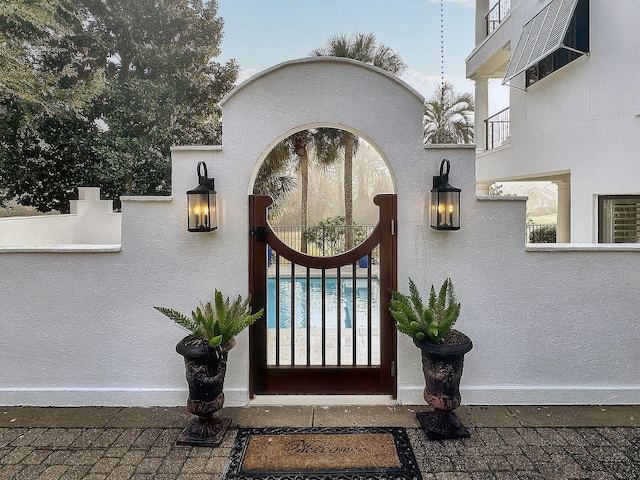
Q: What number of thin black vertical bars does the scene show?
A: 7